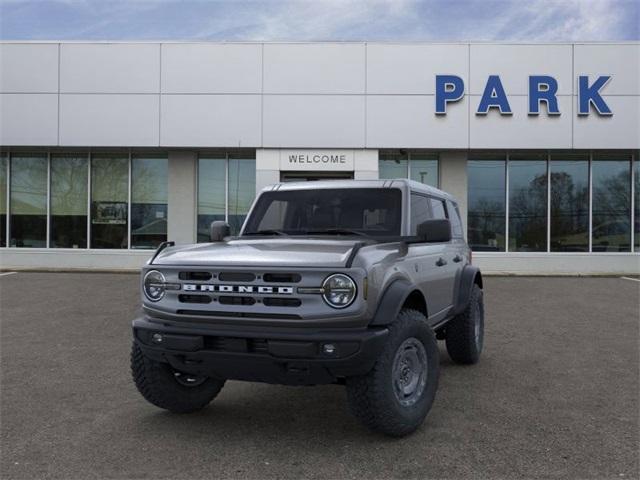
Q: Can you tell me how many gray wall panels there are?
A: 14